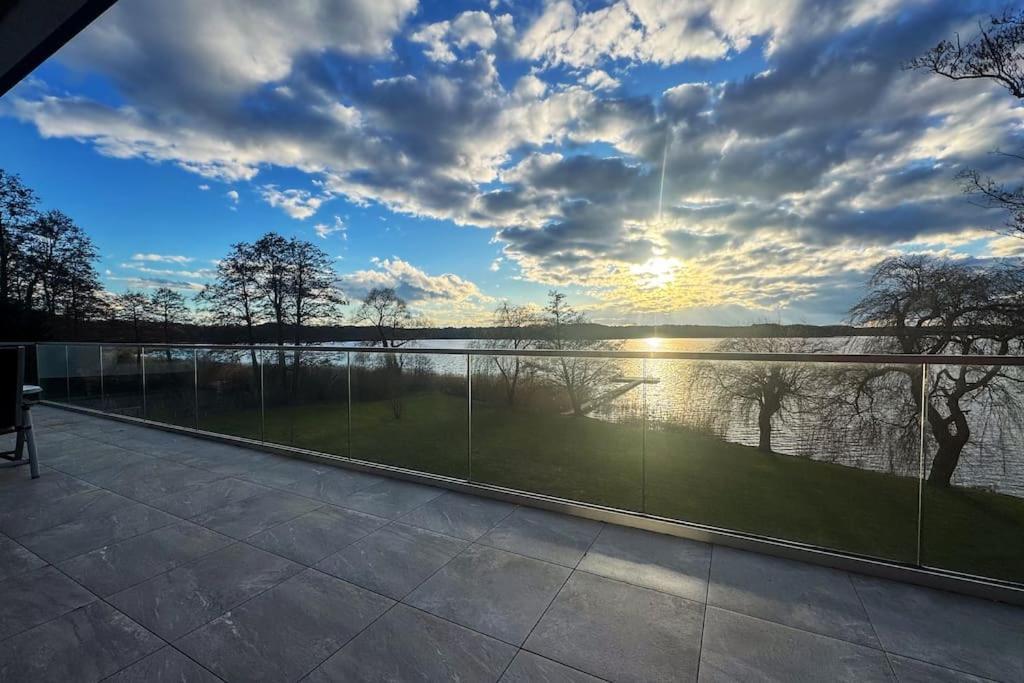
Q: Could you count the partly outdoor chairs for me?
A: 1